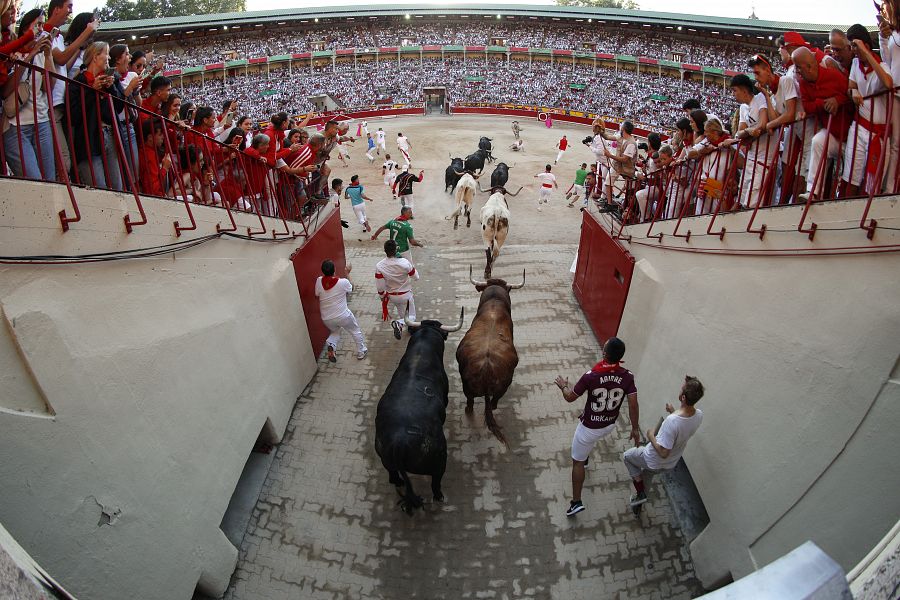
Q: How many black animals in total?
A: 5